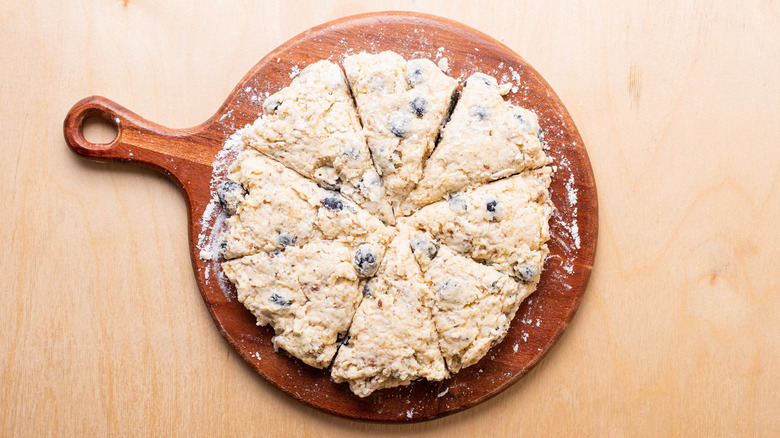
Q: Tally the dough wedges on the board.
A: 8